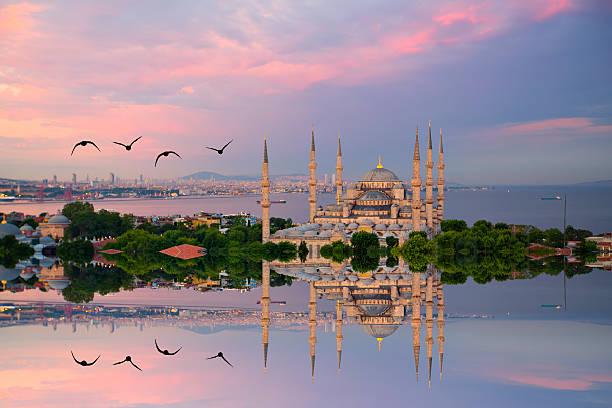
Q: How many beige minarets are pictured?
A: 6